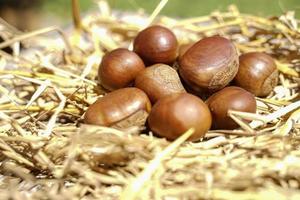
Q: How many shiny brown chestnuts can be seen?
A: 8